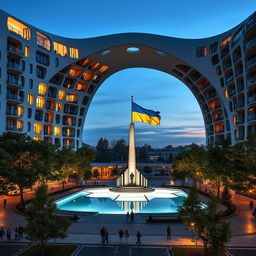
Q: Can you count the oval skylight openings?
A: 3